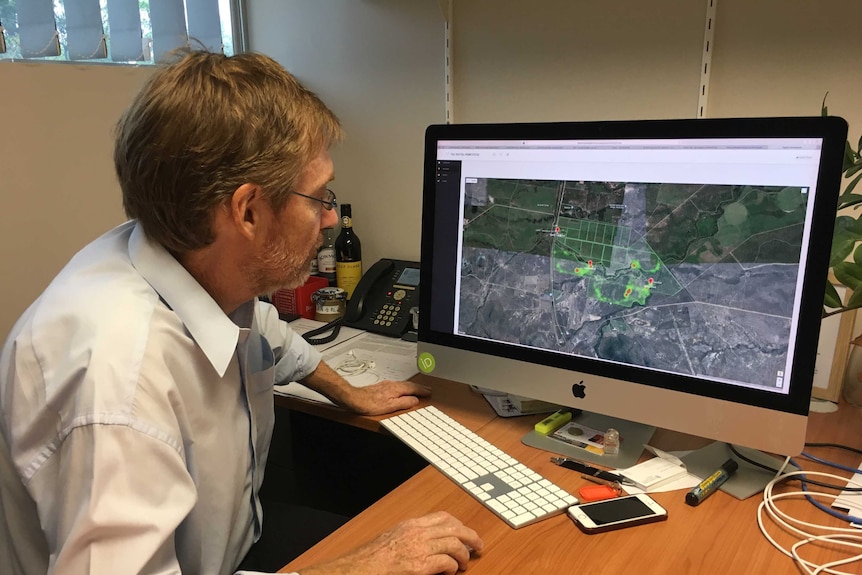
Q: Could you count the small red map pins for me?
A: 3